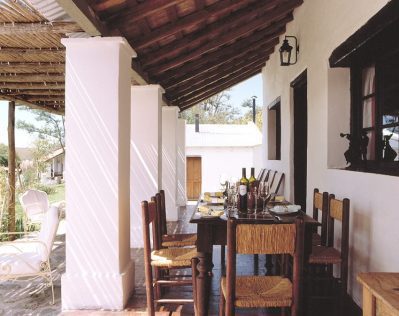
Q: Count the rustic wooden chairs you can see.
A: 5